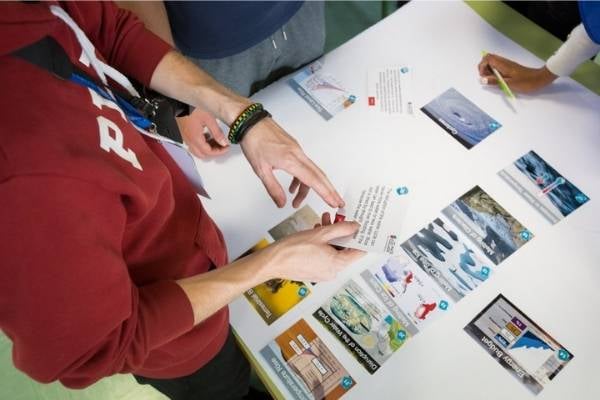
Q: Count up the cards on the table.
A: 12